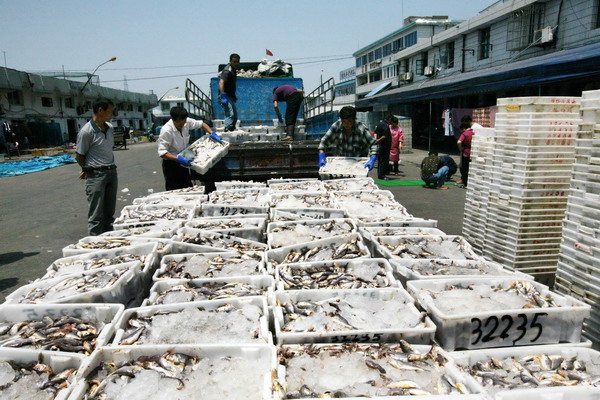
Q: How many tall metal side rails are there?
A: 2